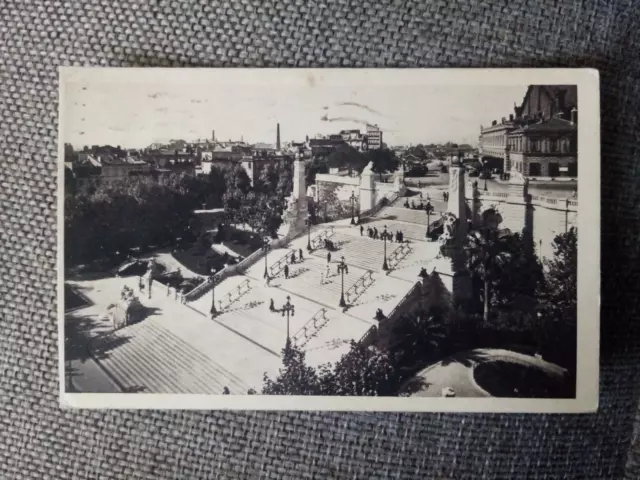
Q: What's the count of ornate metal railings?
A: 6